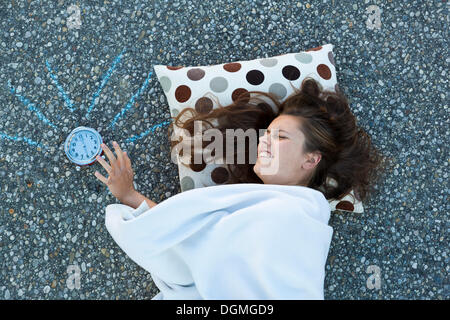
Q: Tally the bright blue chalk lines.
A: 6